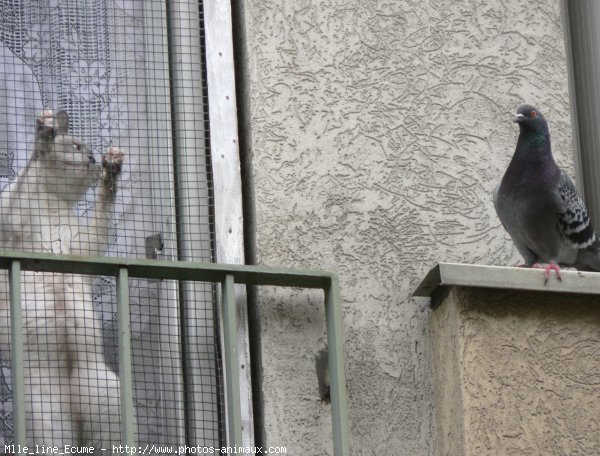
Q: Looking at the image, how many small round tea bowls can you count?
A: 0